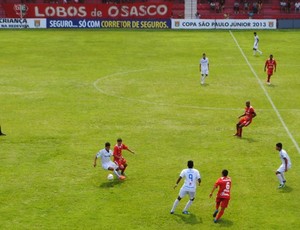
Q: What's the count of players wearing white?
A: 5